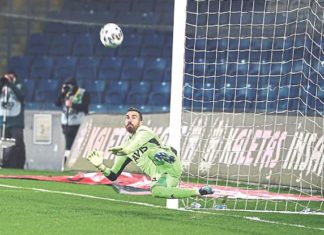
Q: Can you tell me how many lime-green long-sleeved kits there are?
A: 1